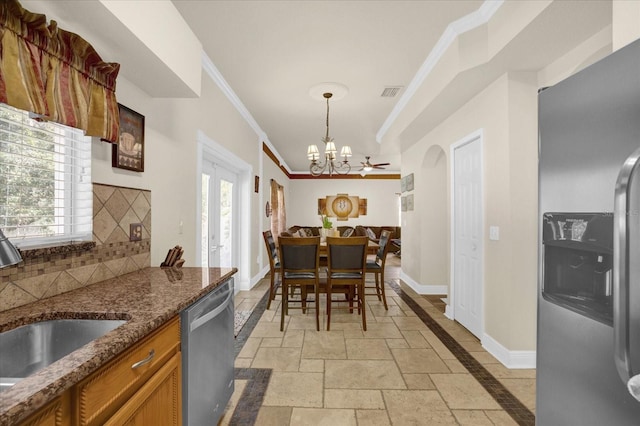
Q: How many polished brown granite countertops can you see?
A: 1